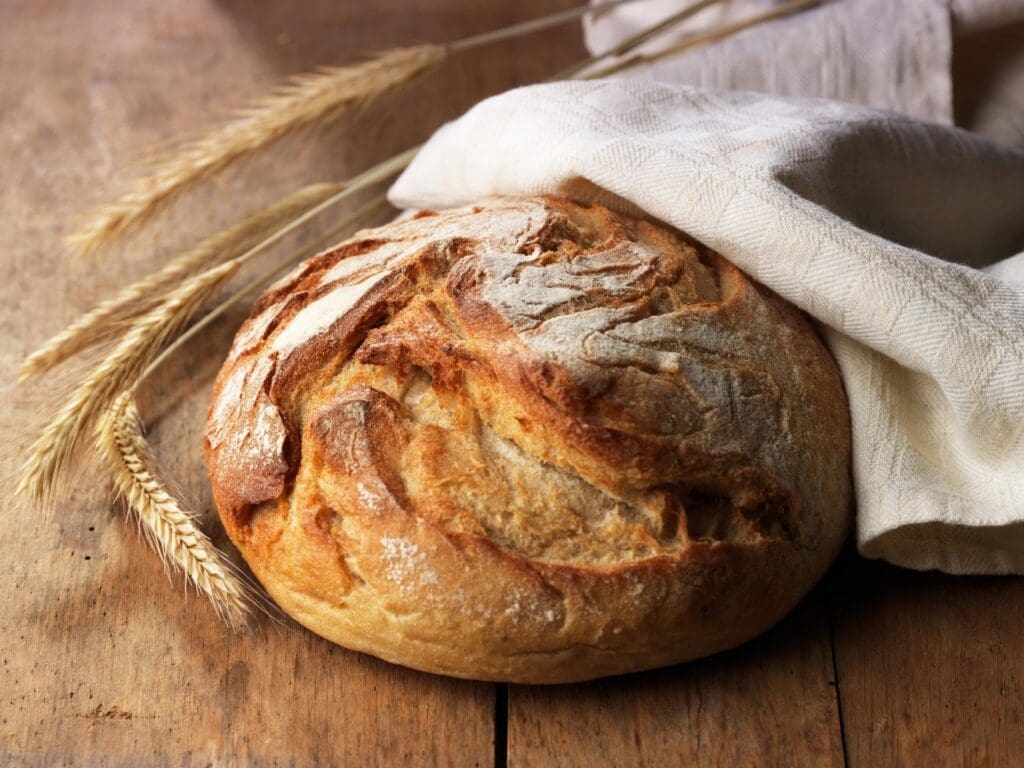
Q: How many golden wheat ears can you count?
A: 4